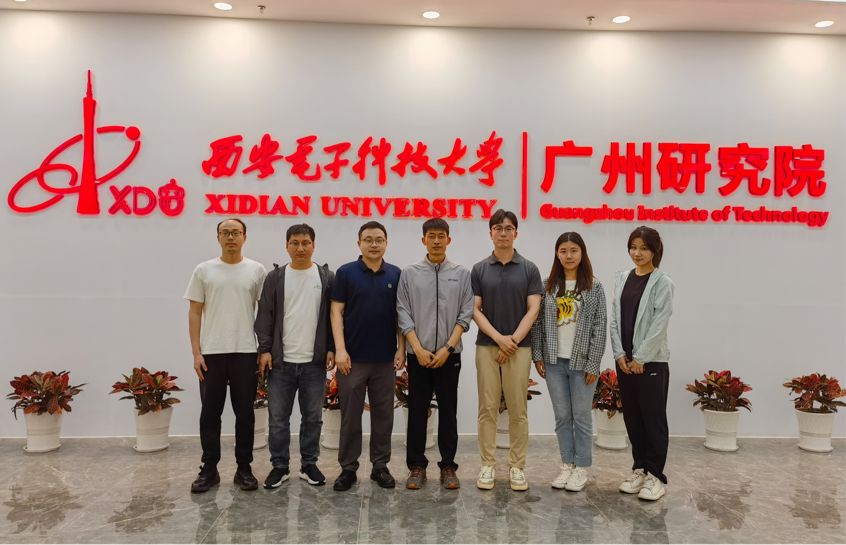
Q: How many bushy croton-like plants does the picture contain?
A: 9